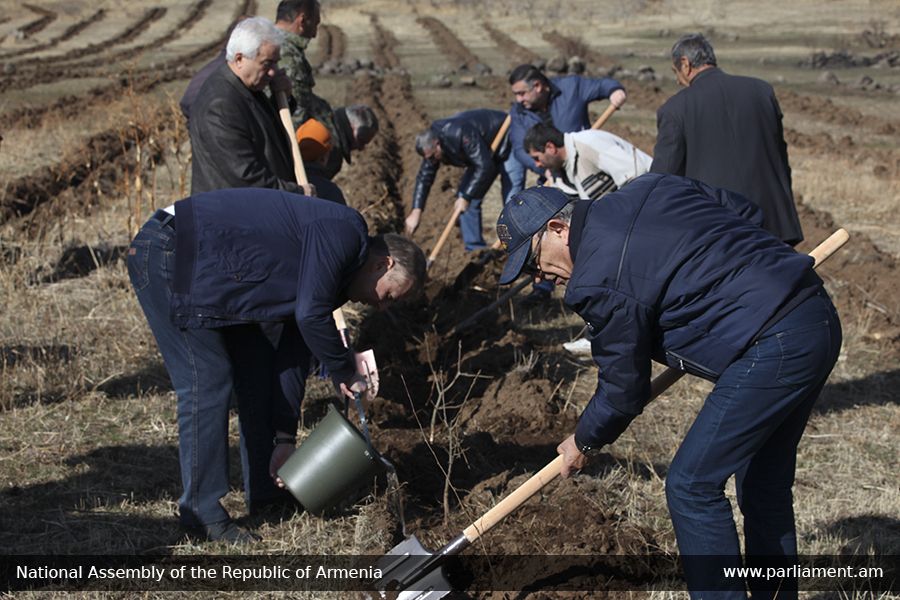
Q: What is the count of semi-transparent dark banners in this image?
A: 1